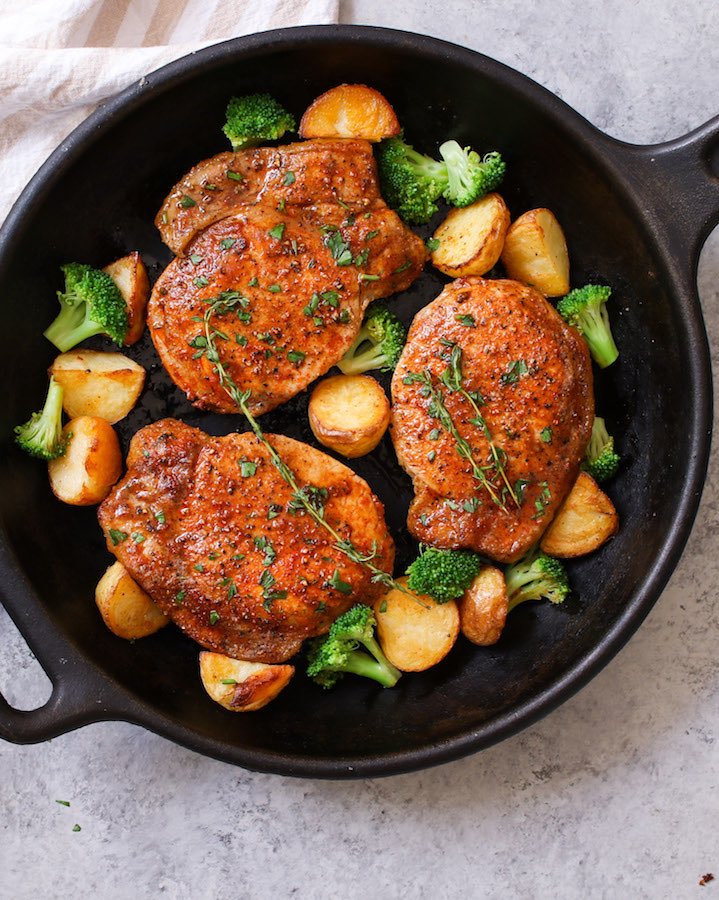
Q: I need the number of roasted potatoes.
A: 12